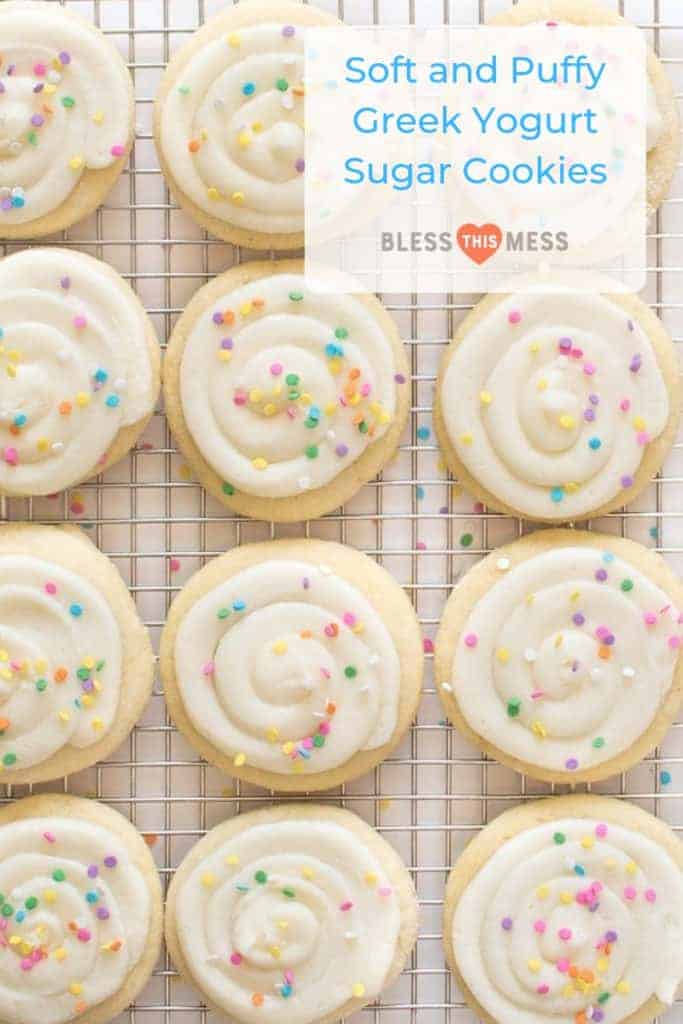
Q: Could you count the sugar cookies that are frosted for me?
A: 12